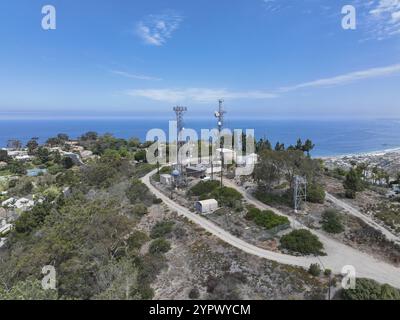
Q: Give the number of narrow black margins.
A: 1